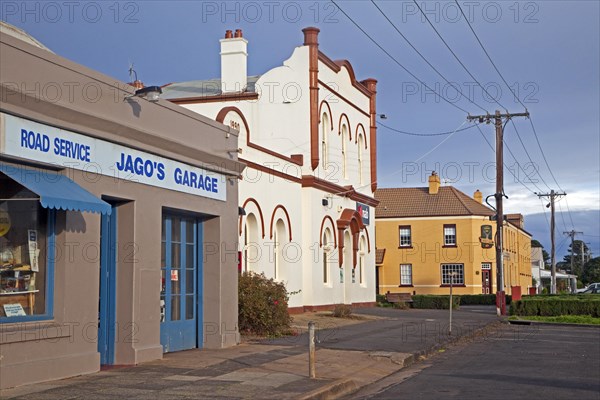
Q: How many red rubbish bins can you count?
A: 2